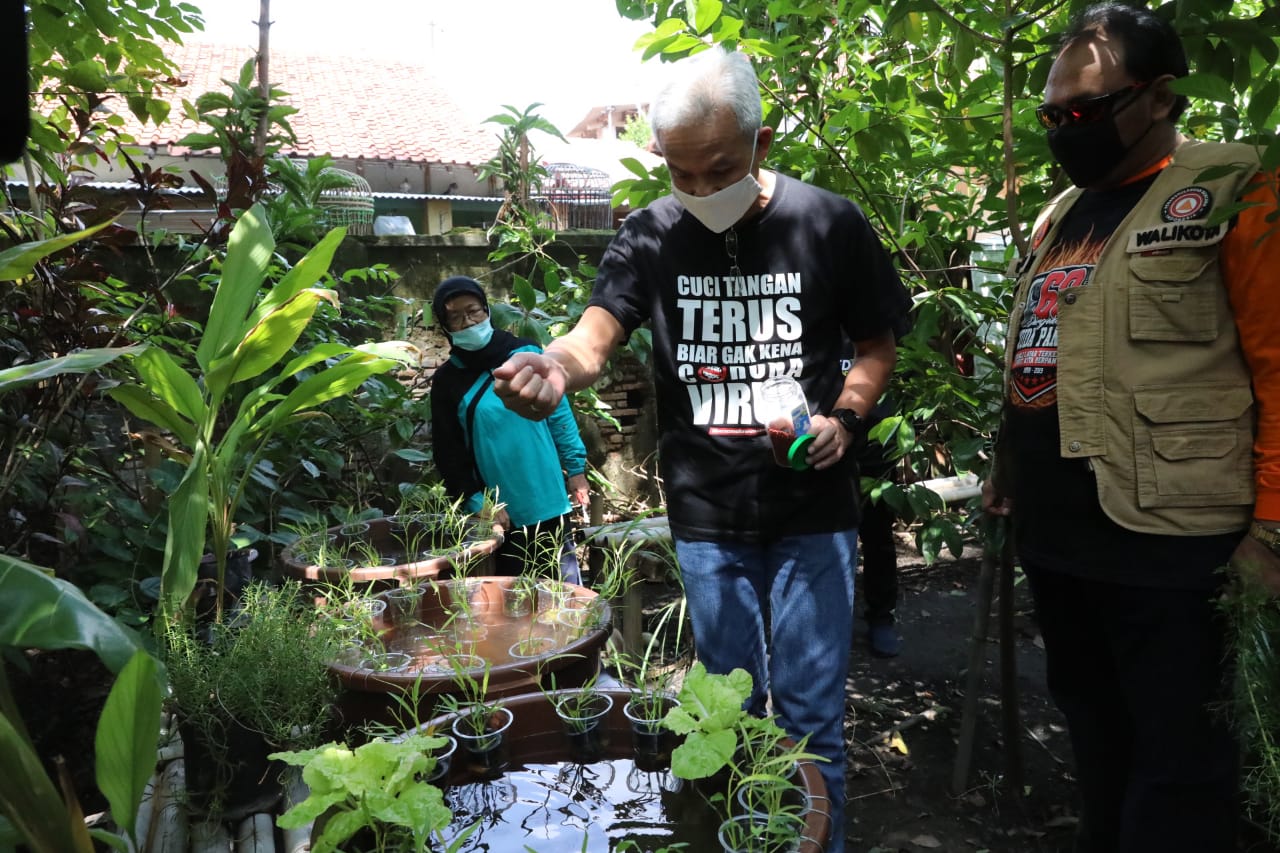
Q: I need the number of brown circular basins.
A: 3